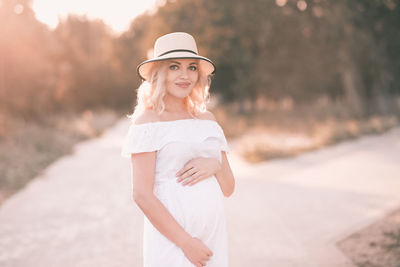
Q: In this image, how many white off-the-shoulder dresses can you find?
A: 1